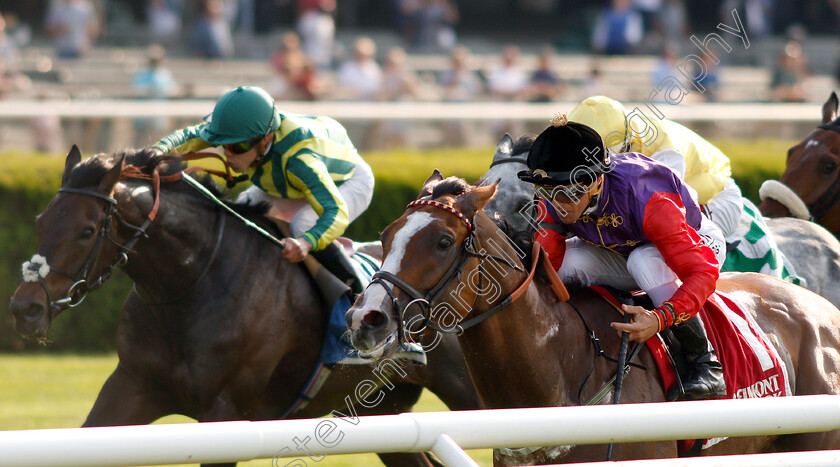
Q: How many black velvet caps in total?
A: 1